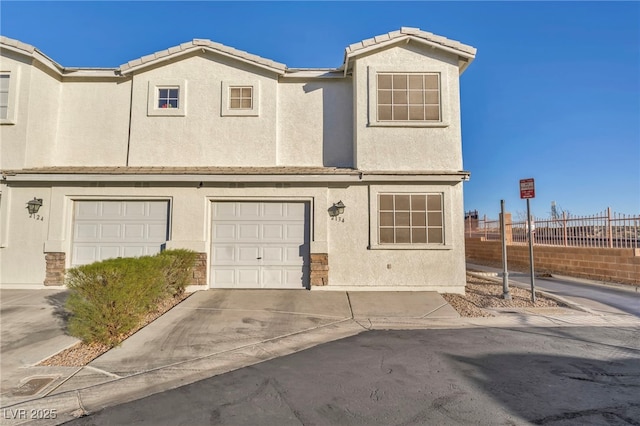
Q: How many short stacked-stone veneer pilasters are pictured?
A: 3